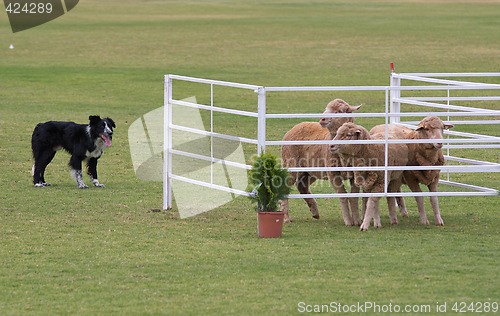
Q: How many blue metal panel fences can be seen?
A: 0